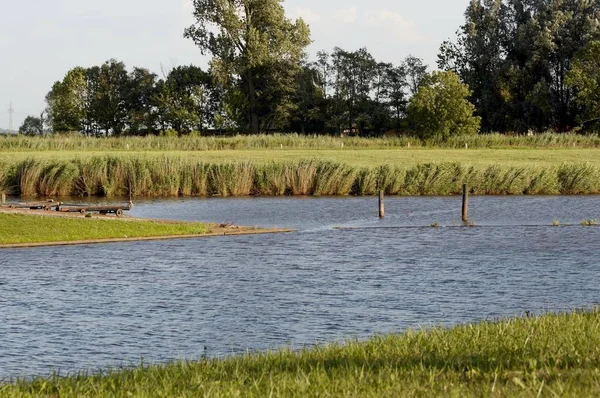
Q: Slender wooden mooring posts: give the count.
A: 2